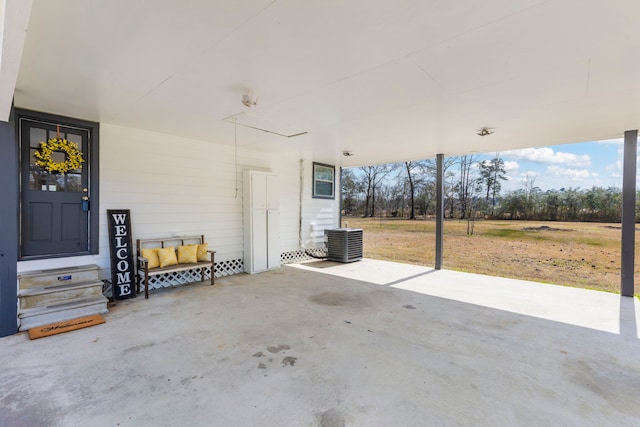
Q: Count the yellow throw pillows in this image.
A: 4